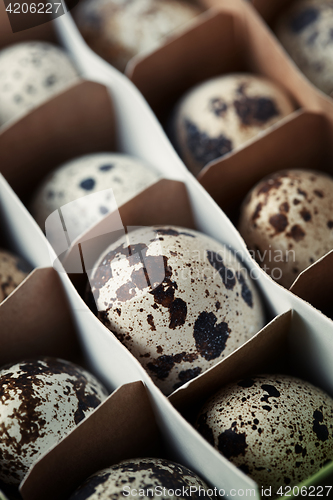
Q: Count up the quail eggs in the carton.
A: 11